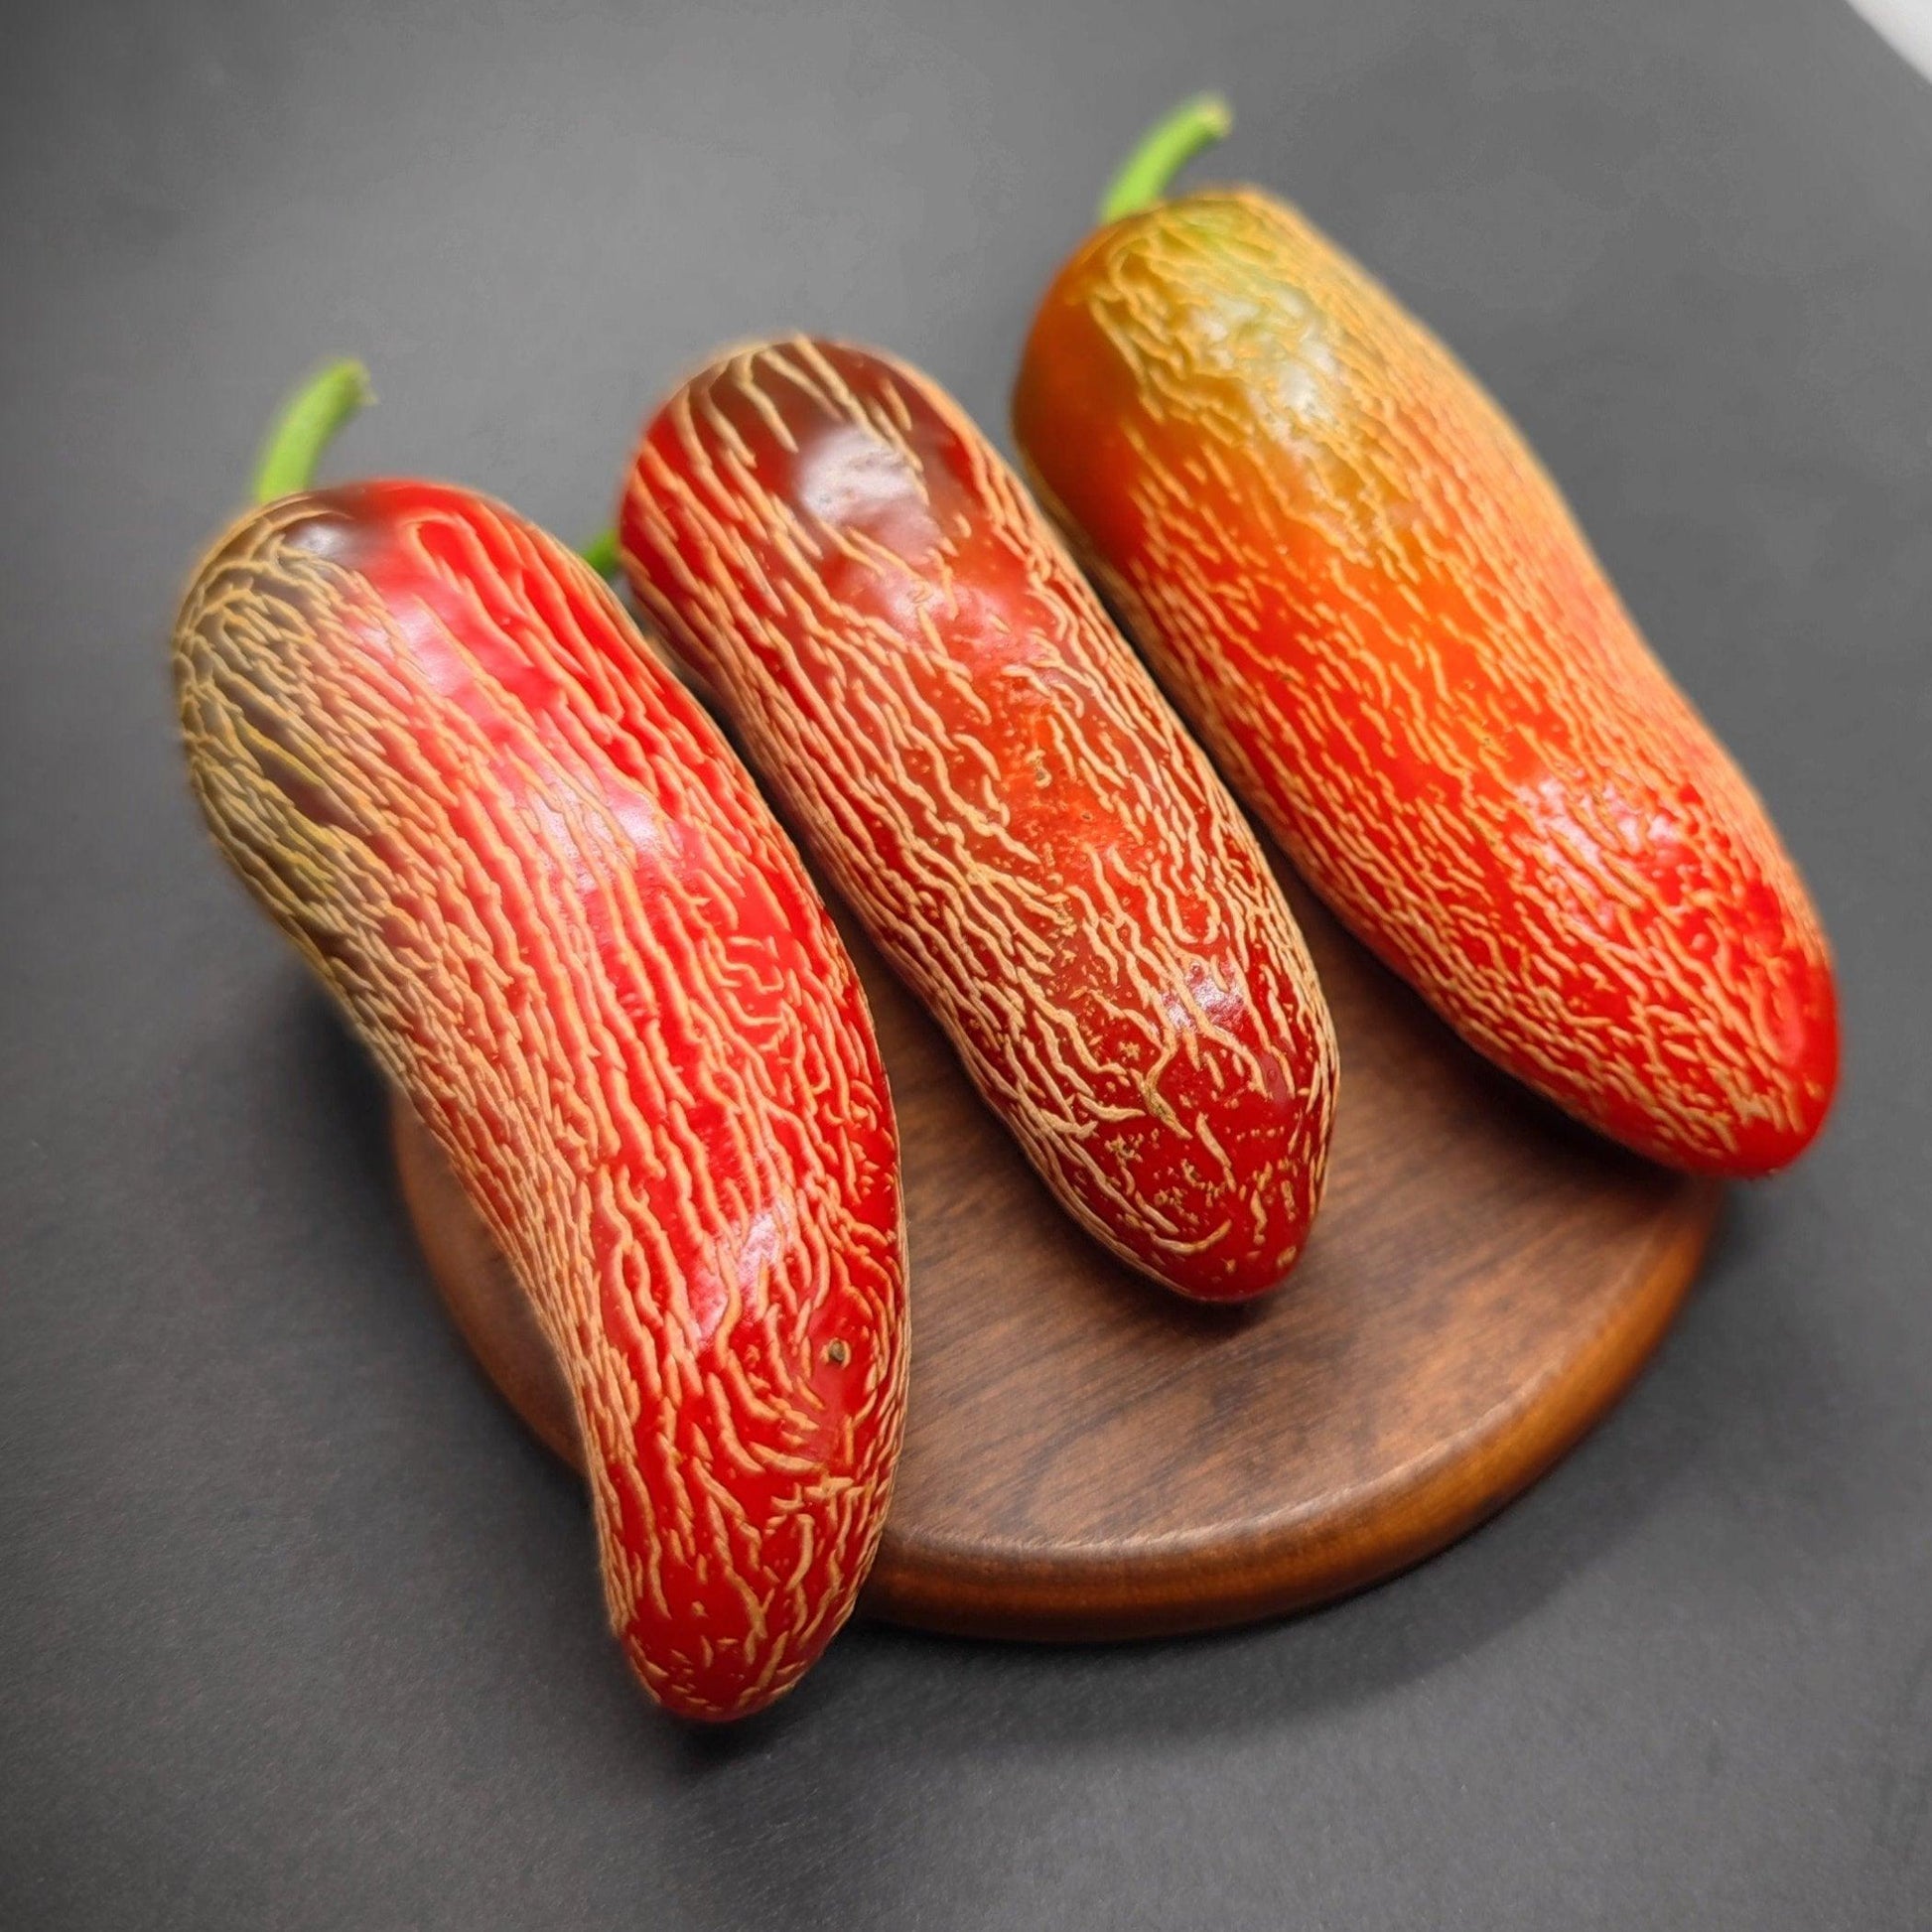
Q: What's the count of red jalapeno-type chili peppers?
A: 3